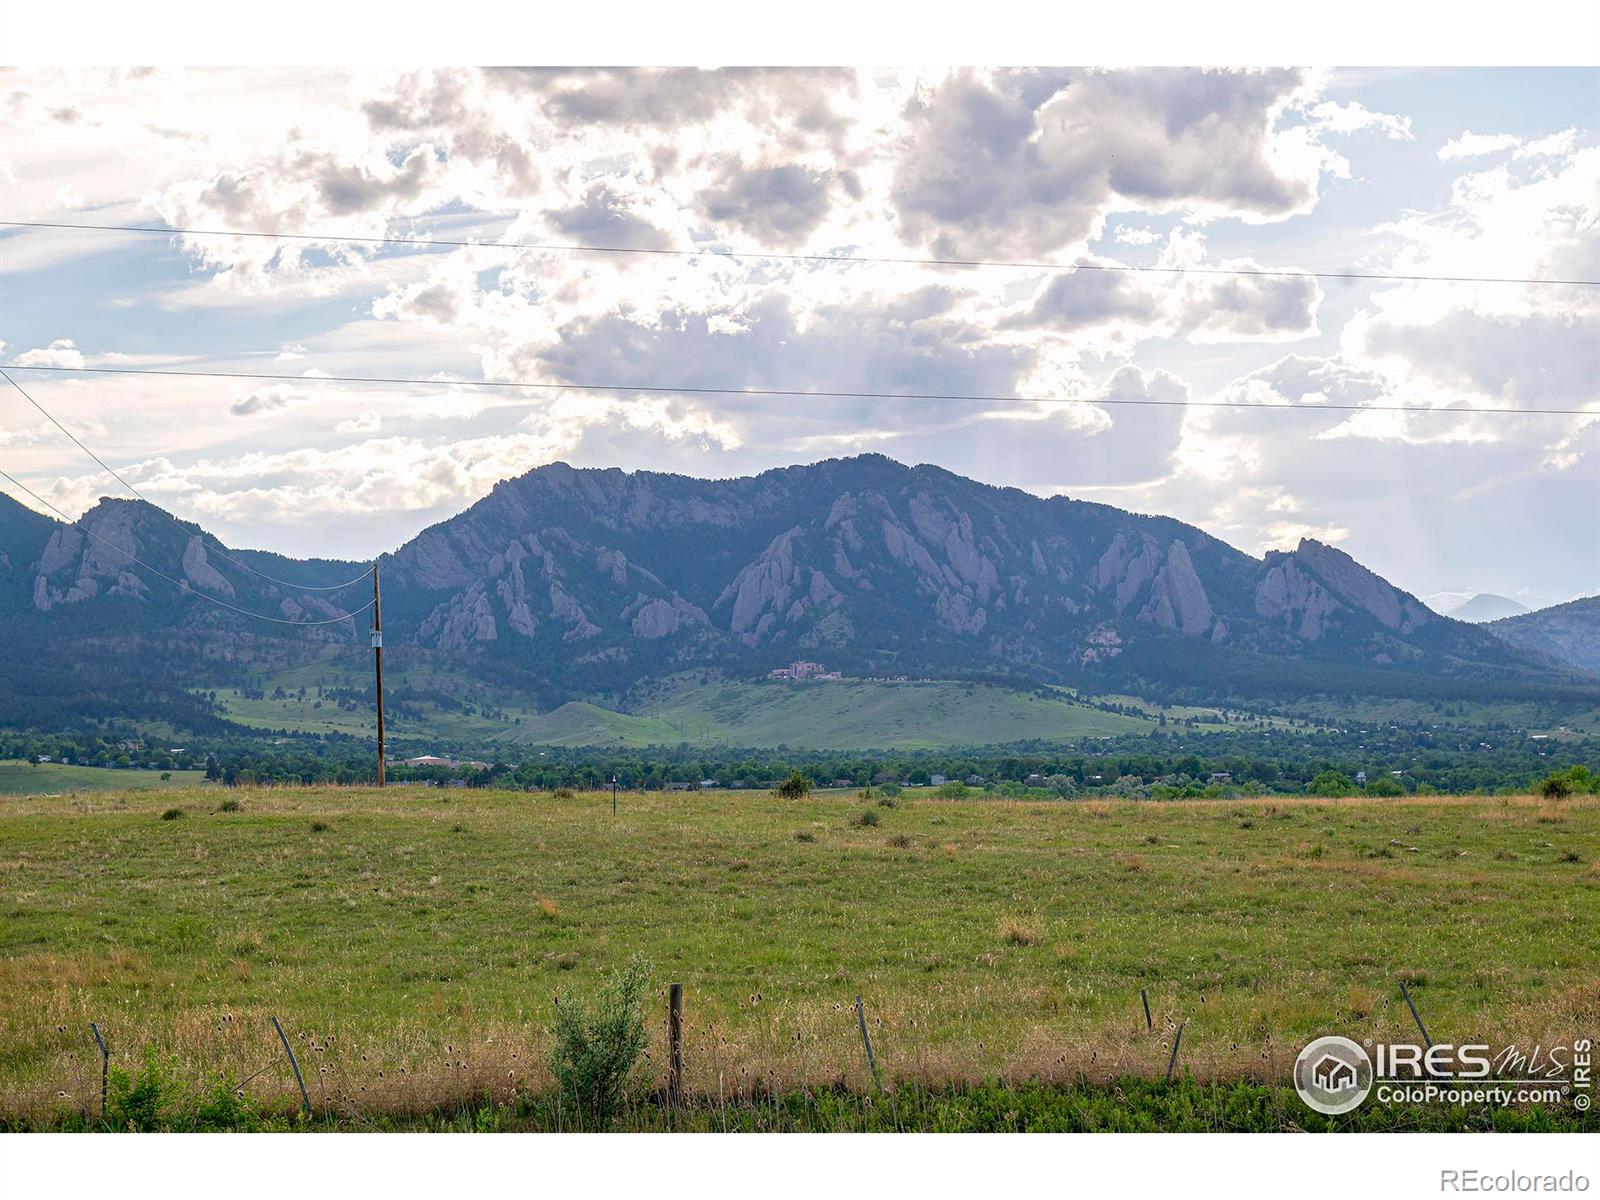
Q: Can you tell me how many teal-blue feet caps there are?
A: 0